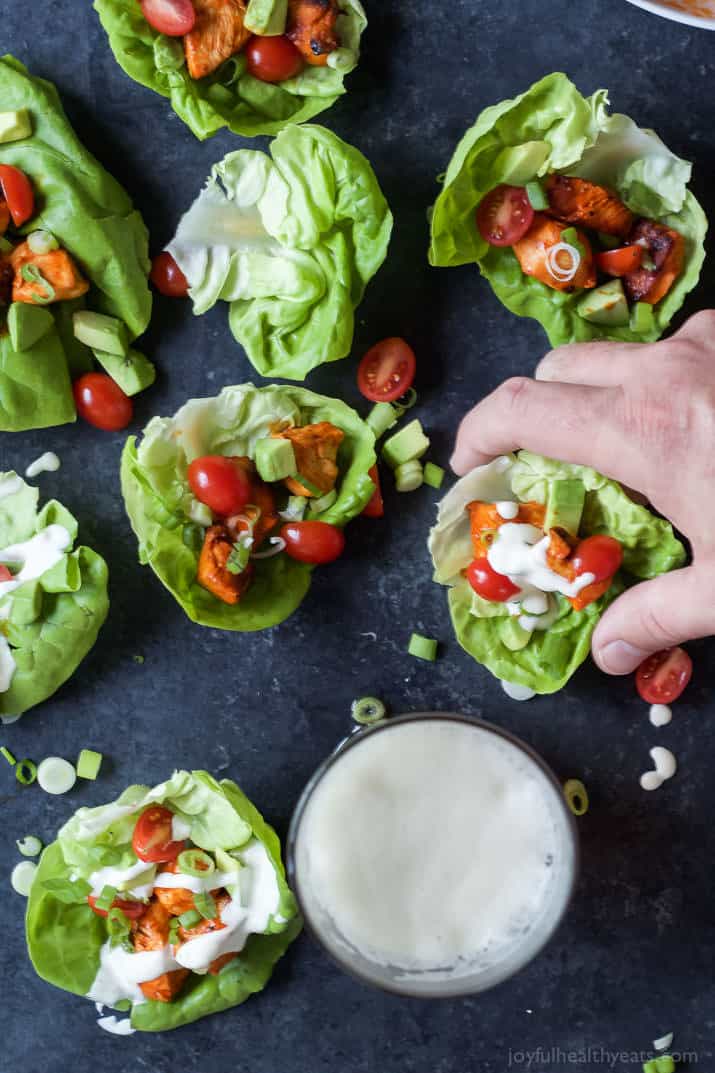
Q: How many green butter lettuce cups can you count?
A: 8